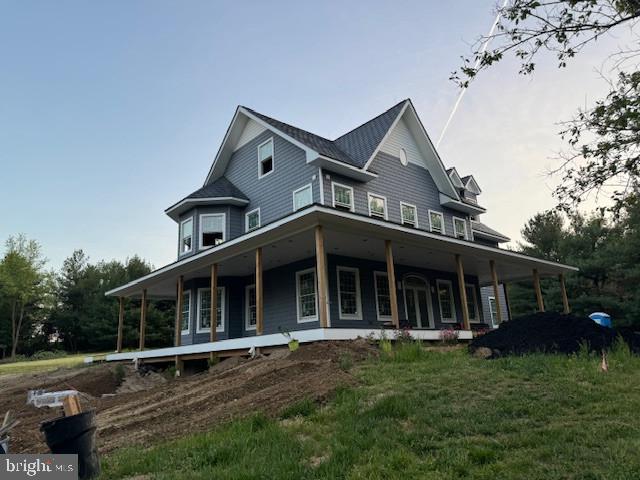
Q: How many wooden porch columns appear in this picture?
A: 12